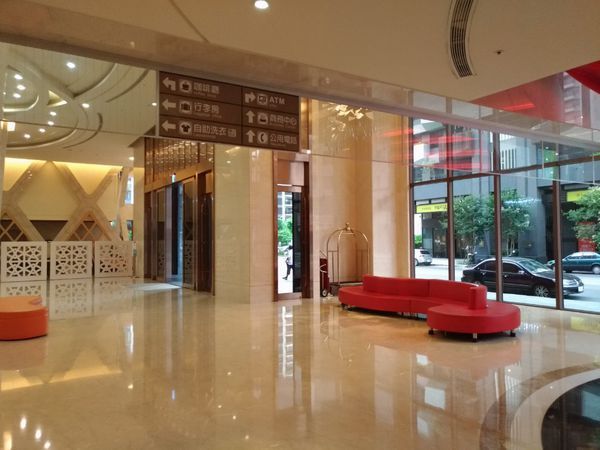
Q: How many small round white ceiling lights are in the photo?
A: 12